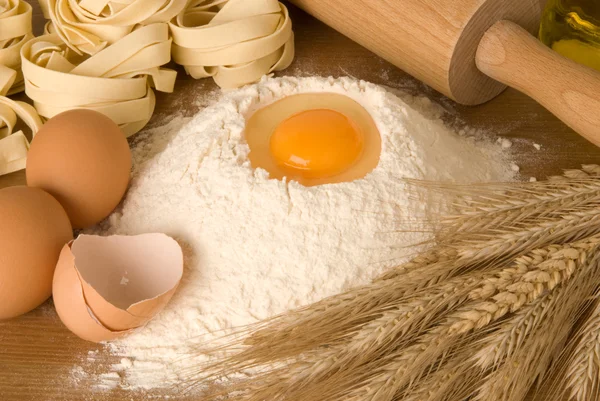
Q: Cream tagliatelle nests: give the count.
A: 5